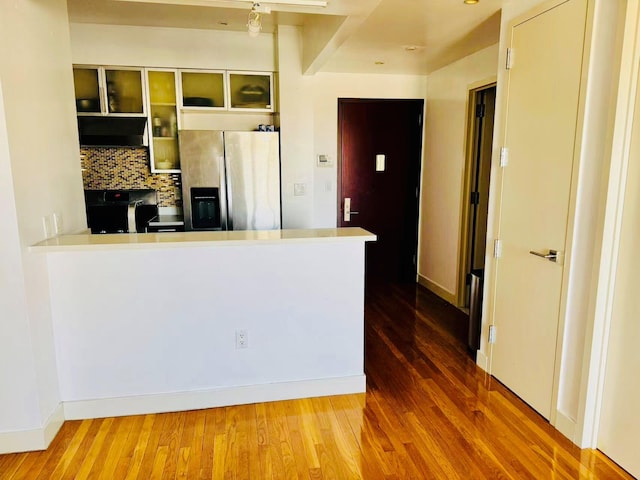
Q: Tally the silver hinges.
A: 4